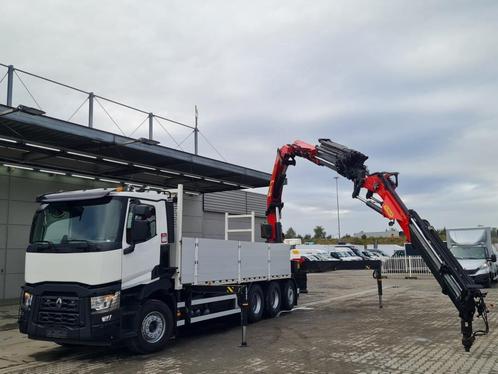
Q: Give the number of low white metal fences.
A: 1